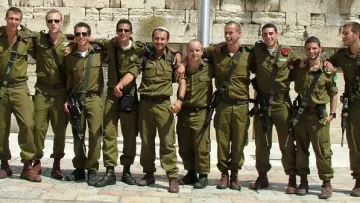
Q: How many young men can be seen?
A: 10